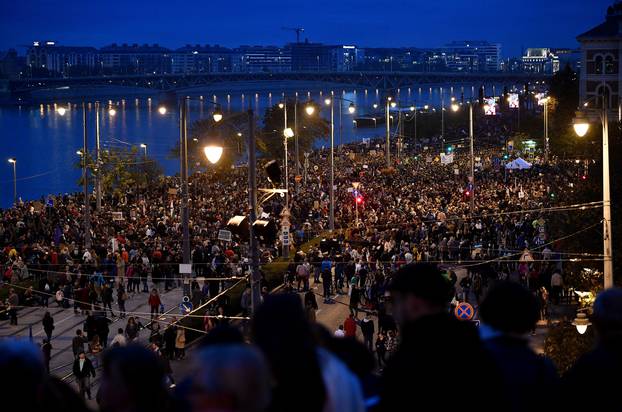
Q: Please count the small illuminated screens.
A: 3